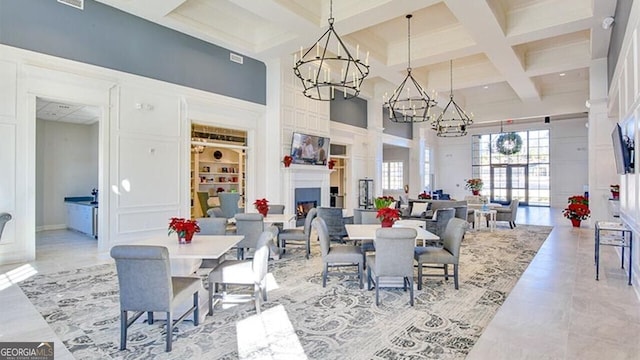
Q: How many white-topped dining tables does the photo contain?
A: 3